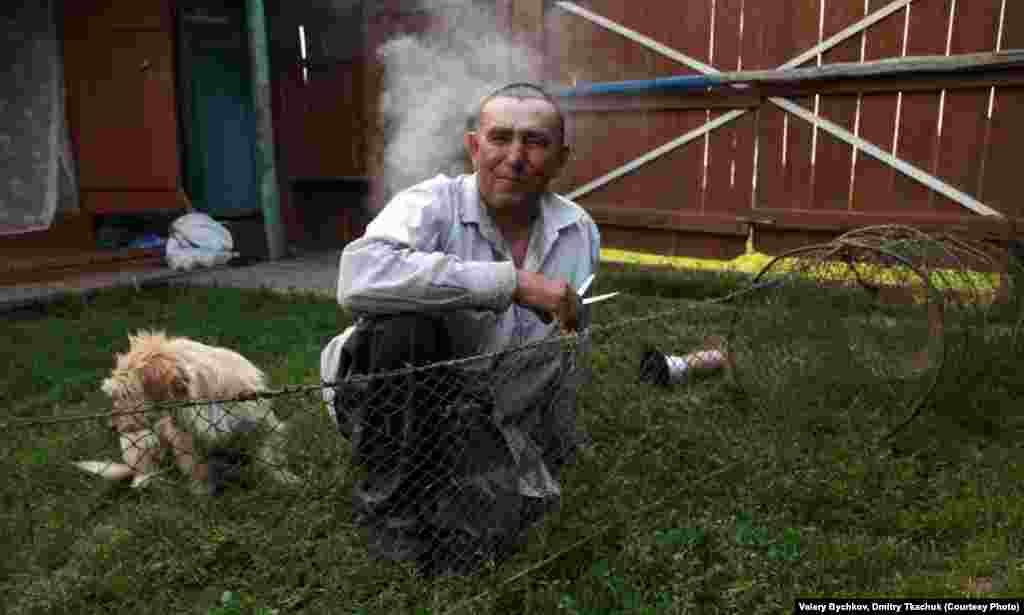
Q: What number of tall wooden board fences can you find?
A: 1